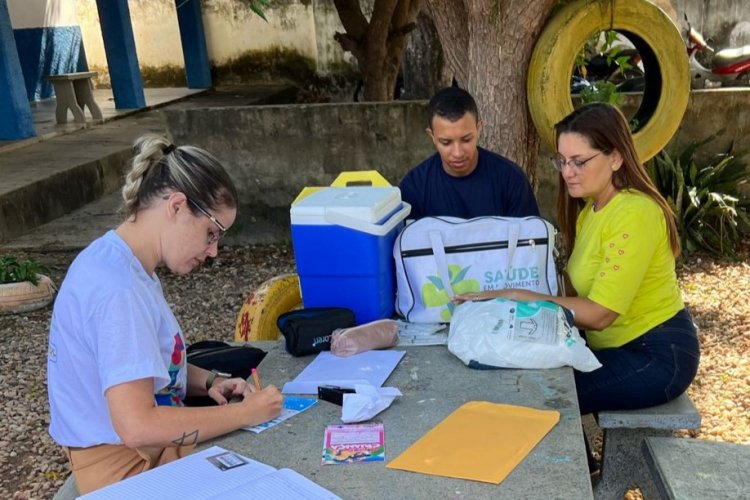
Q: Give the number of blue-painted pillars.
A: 3